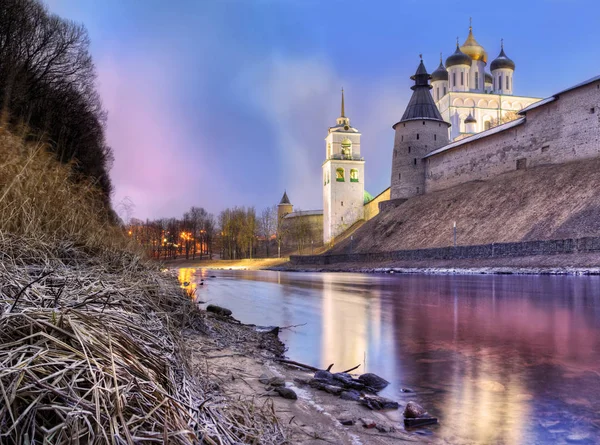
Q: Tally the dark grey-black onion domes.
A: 5